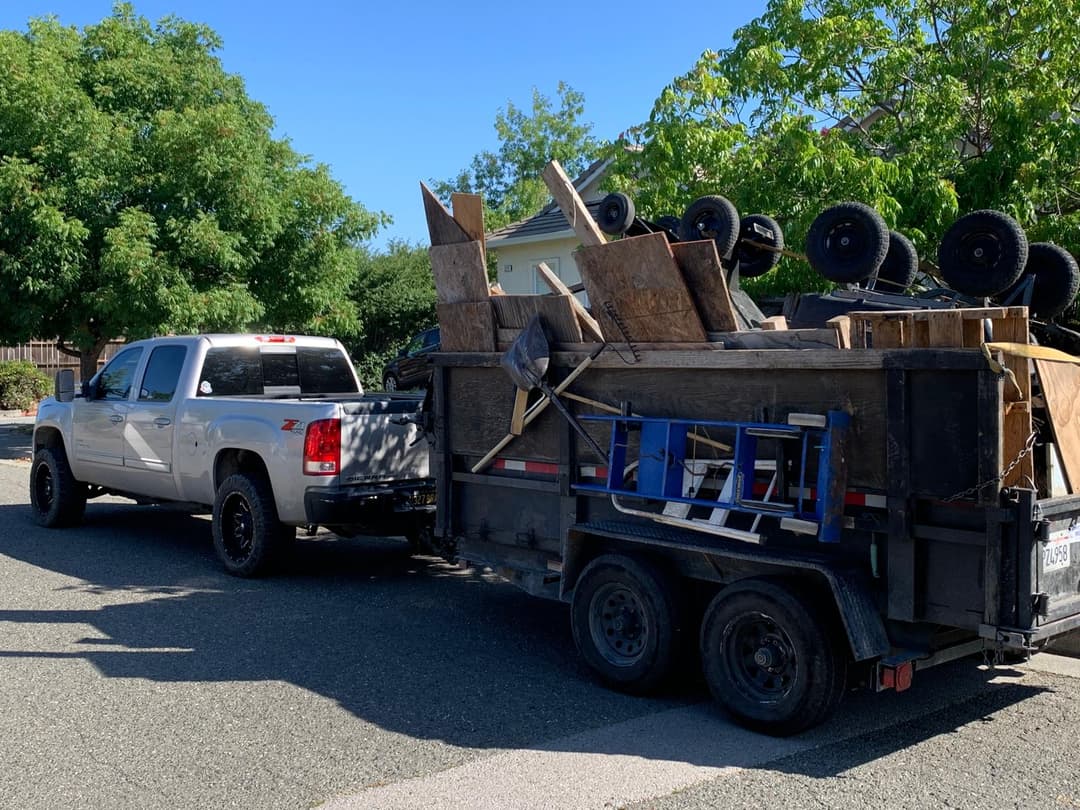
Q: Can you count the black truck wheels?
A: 2